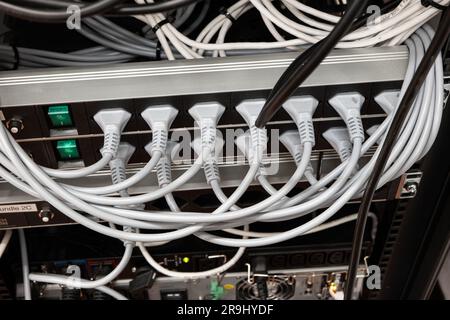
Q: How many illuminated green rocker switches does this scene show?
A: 2